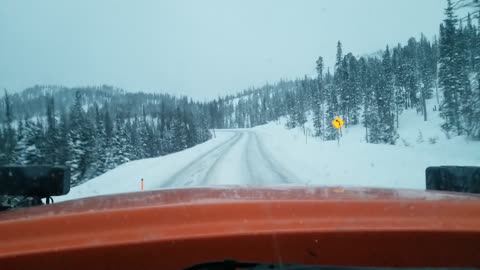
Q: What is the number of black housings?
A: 2